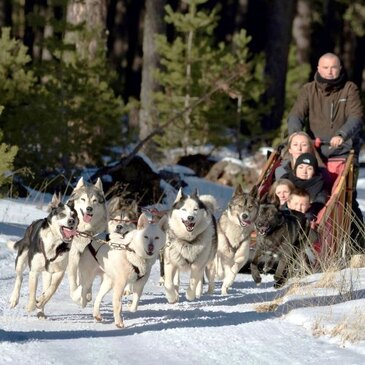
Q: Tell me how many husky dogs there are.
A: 7